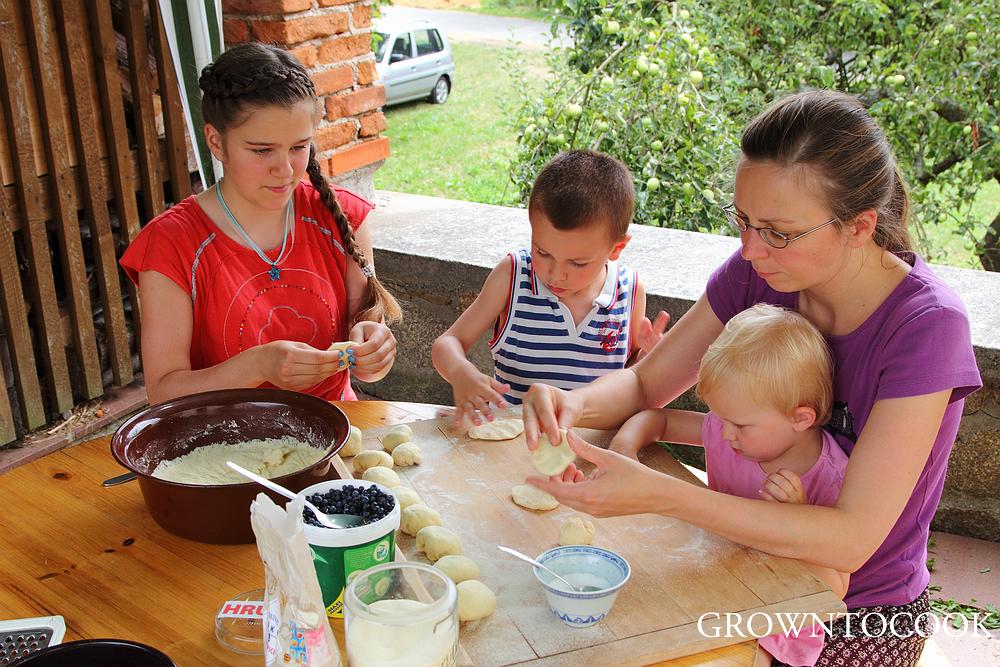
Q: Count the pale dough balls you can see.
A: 11